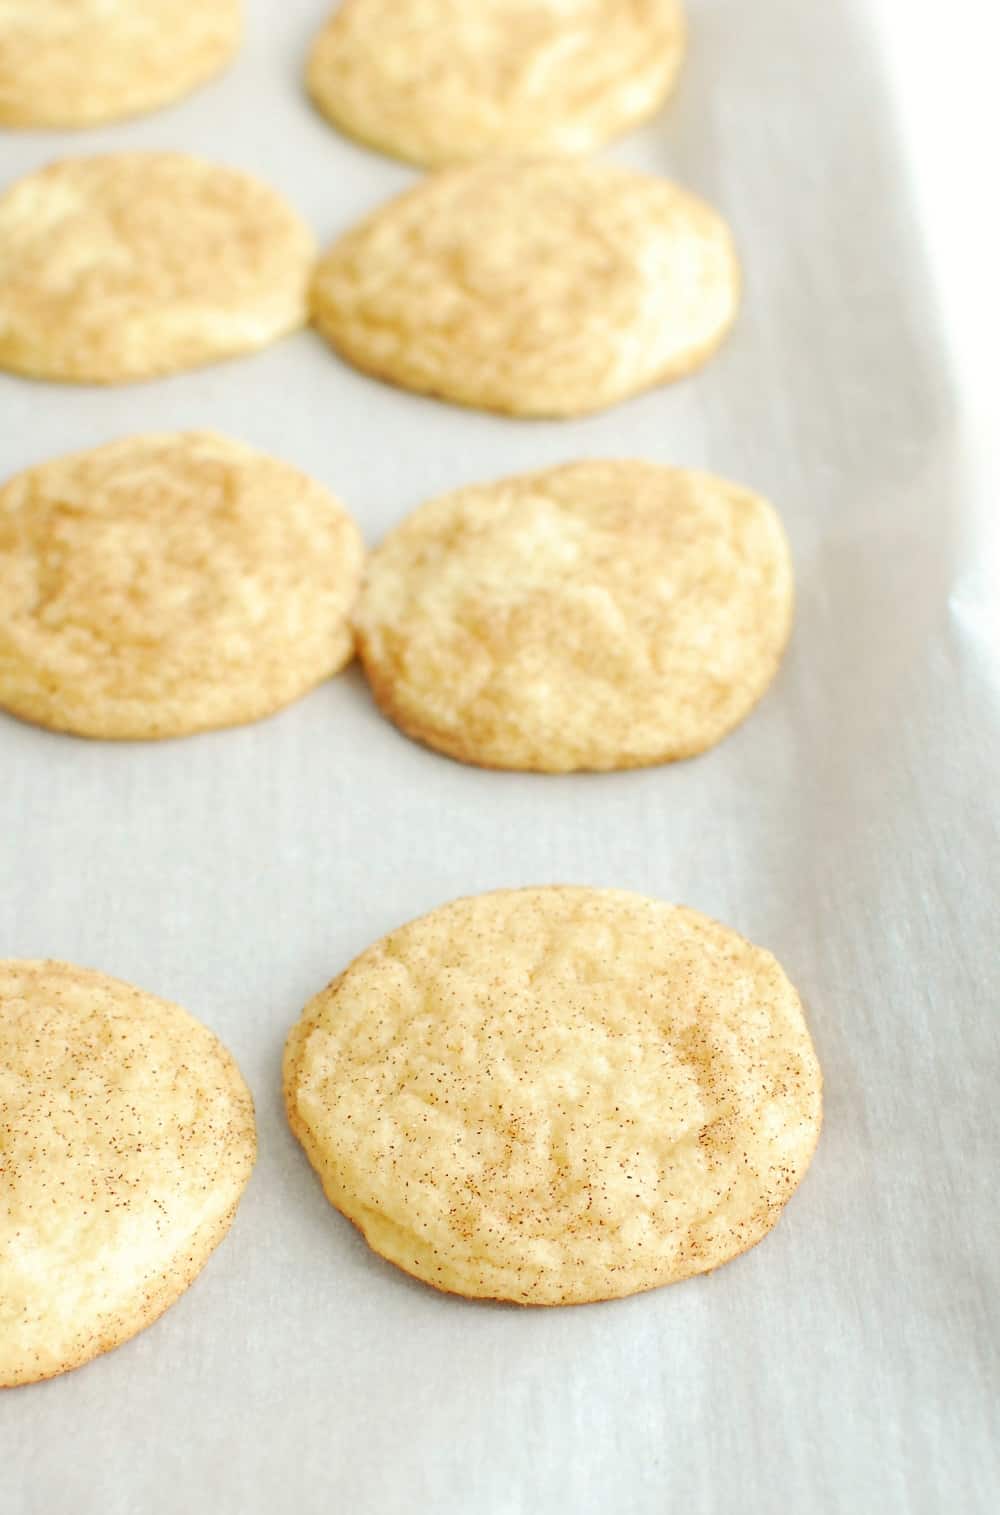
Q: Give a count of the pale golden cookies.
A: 8